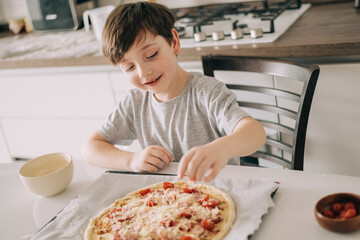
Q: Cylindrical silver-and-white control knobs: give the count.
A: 4